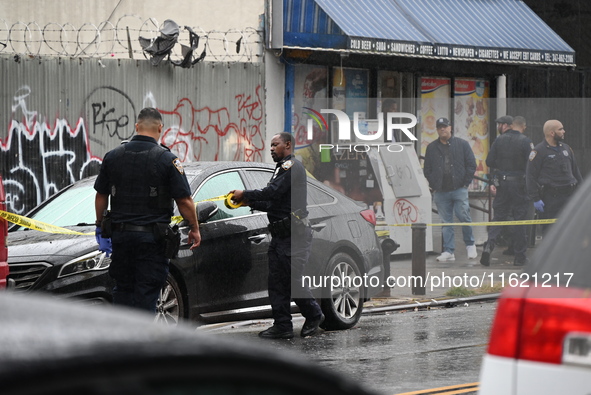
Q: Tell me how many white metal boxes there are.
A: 1